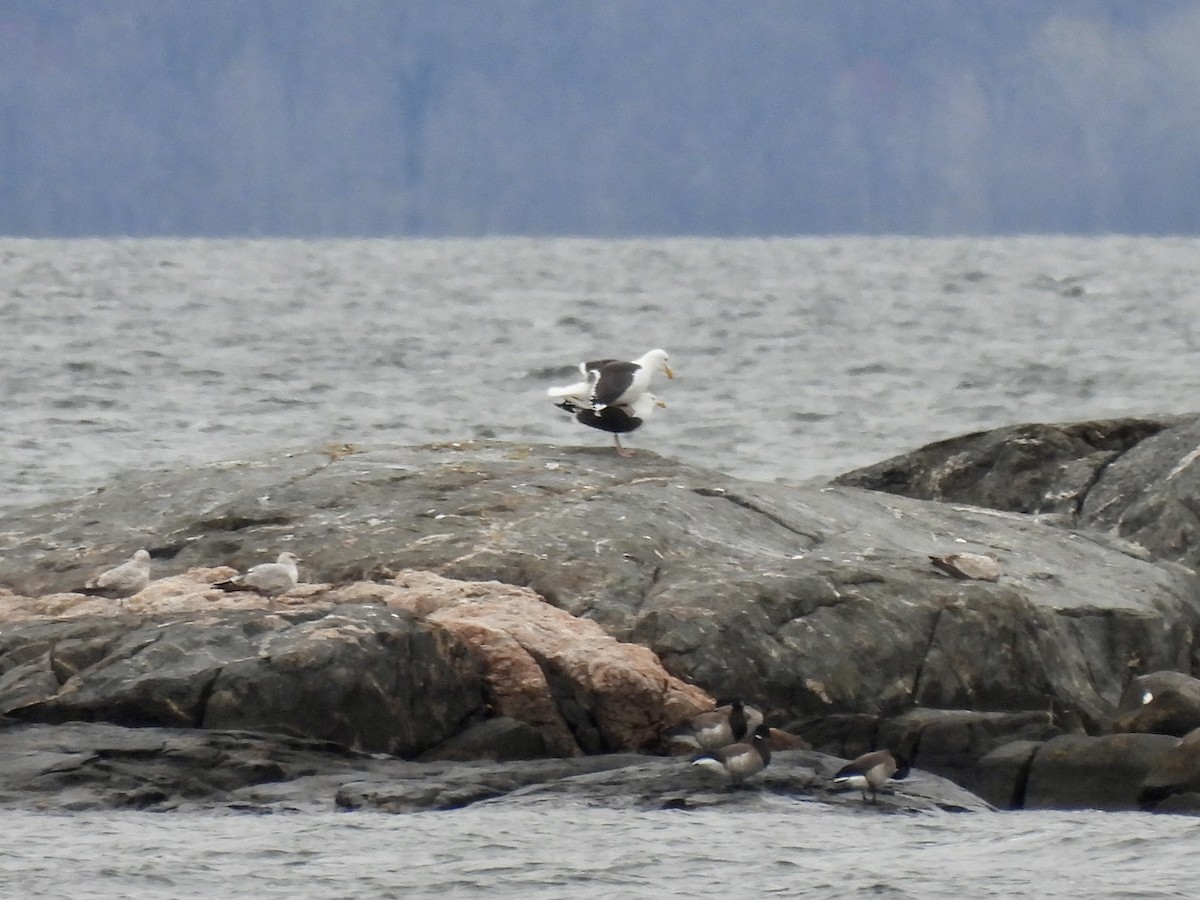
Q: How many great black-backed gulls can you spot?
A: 2